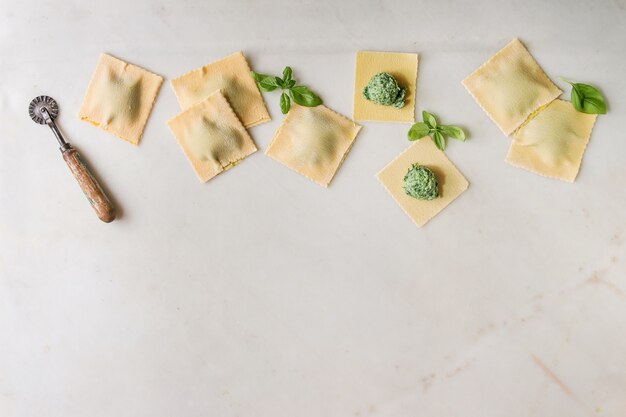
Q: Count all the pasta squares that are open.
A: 2